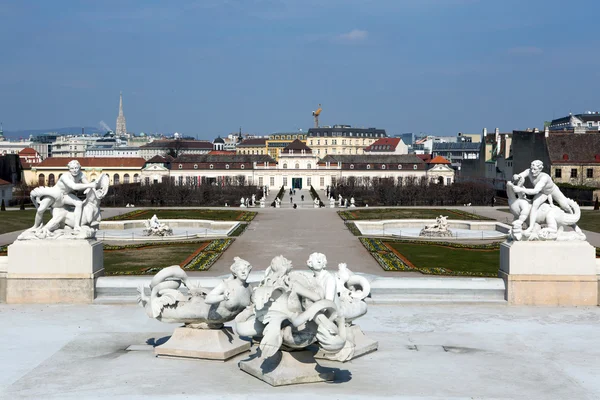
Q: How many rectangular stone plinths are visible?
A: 2